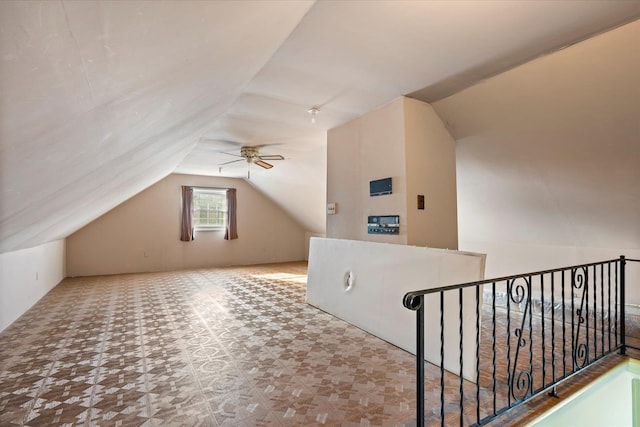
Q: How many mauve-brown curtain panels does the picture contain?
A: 2